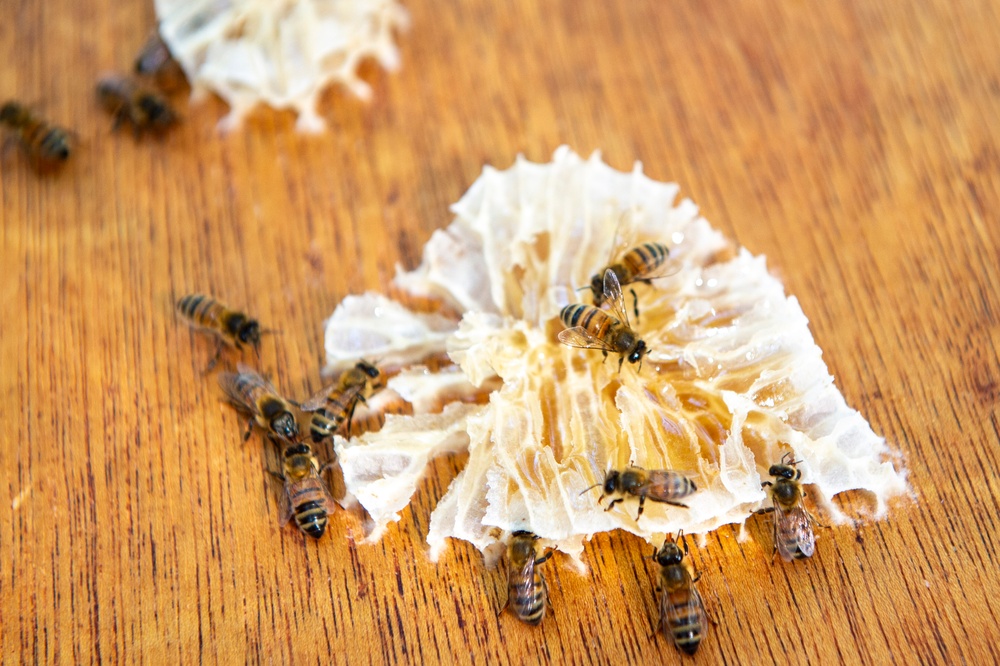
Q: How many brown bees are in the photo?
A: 13